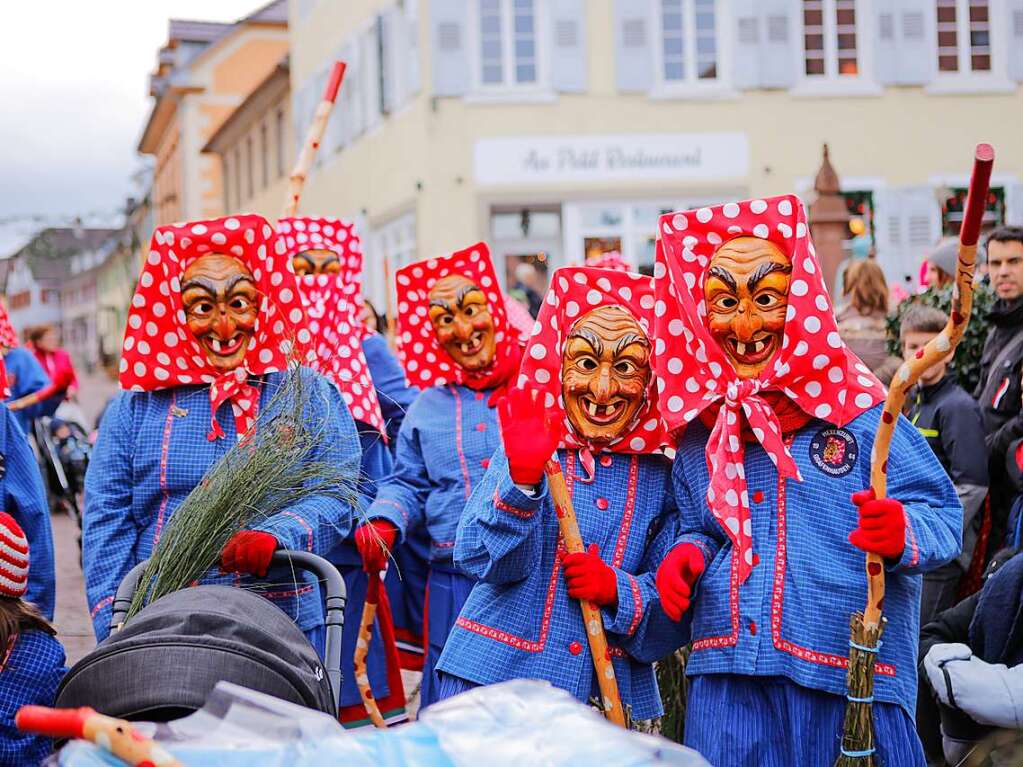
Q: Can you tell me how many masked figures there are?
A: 5